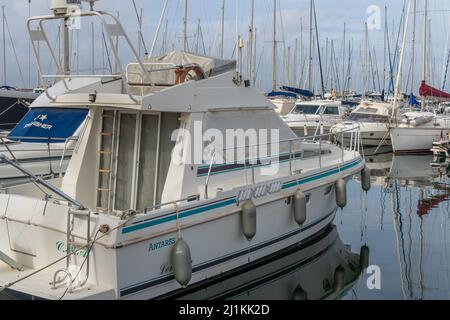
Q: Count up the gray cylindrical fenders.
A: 5